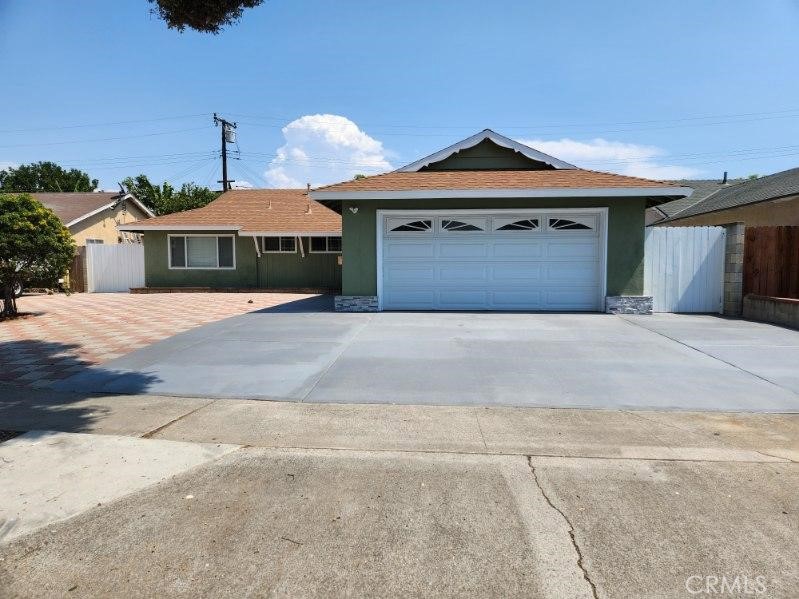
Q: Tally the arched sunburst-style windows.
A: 4